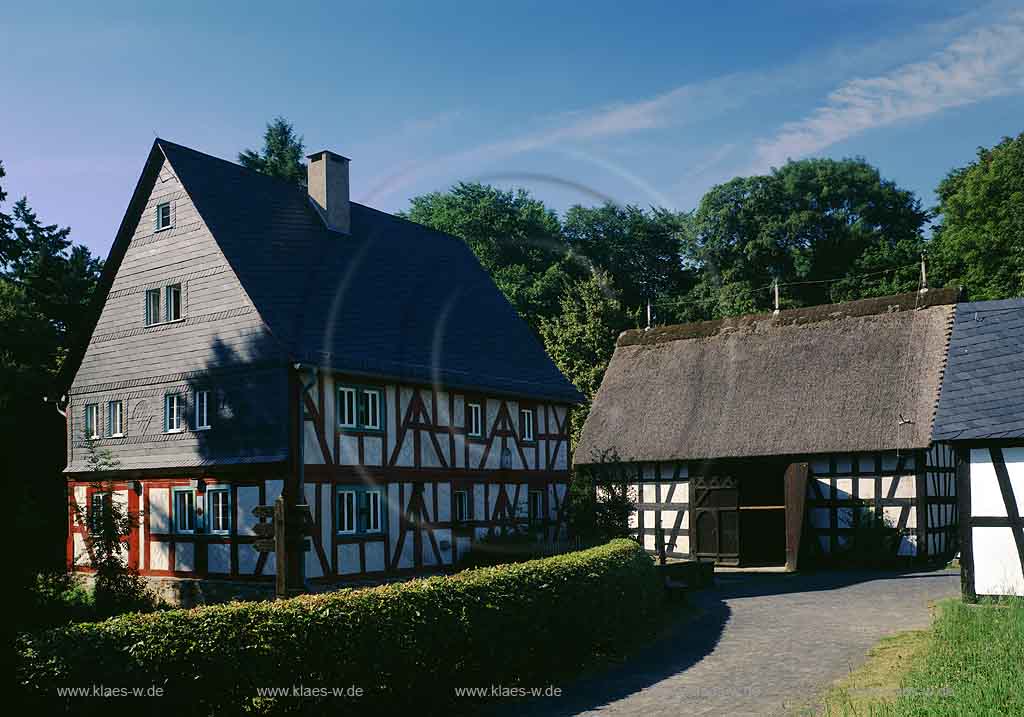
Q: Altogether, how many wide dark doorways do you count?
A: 1